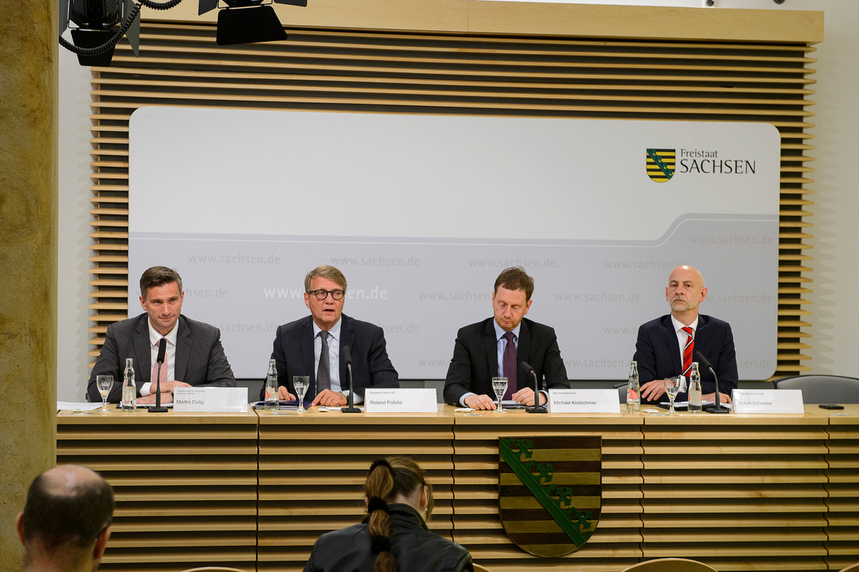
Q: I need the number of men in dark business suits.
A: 4